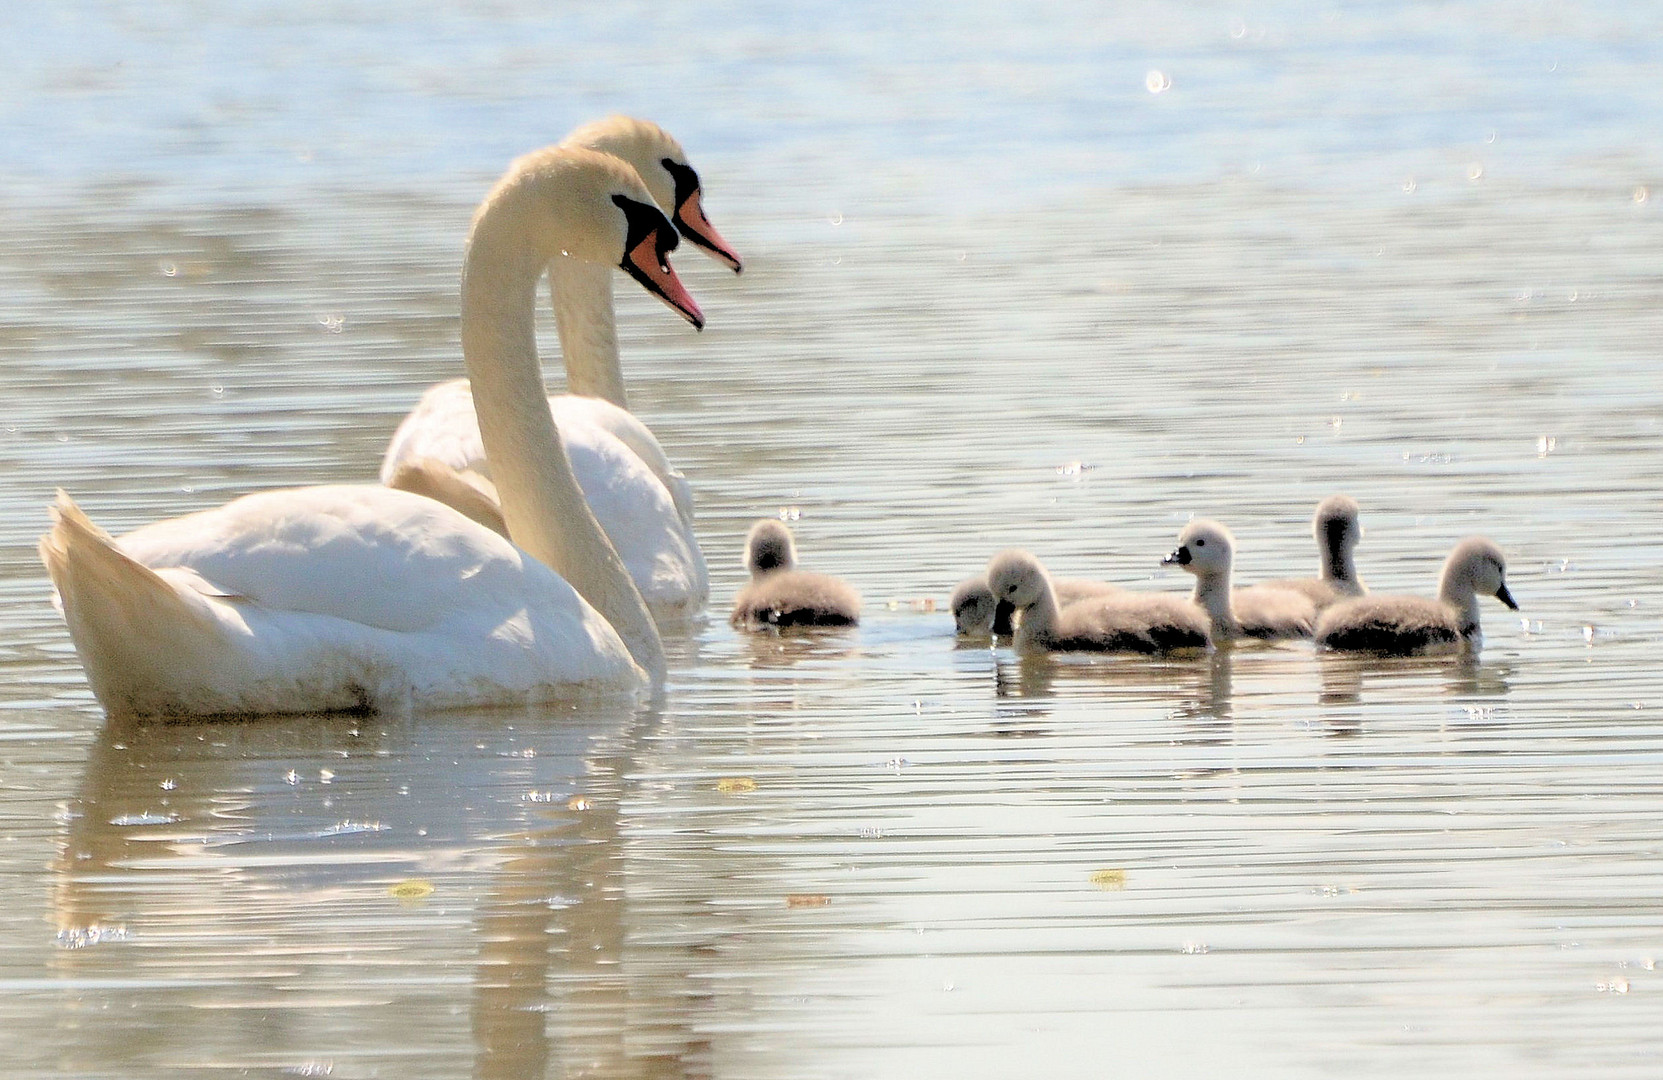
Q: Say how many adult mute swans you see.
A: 2